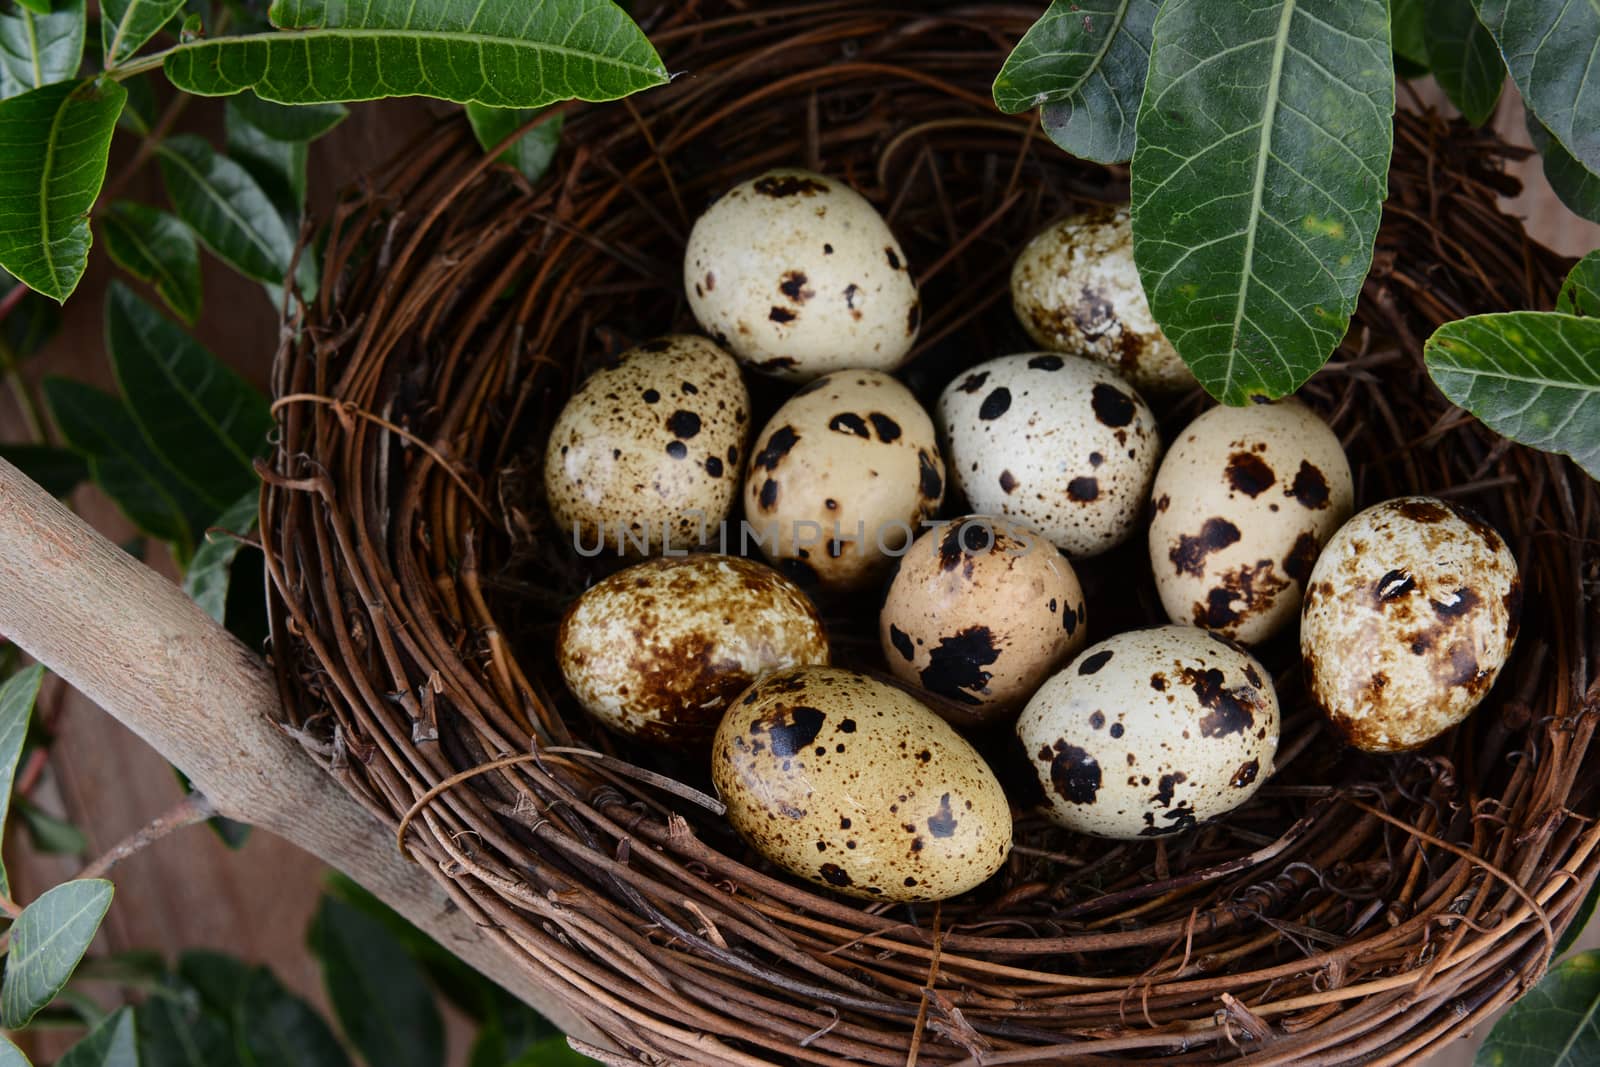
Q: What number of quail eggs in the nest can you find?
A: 11